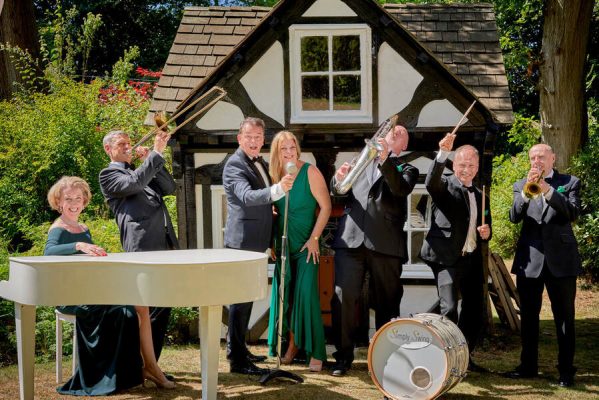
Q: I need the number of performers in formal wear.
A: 7